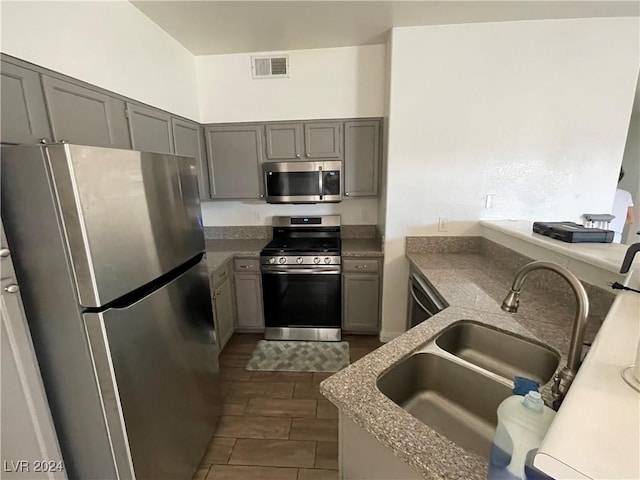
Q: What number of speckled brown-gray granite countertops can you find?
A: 3